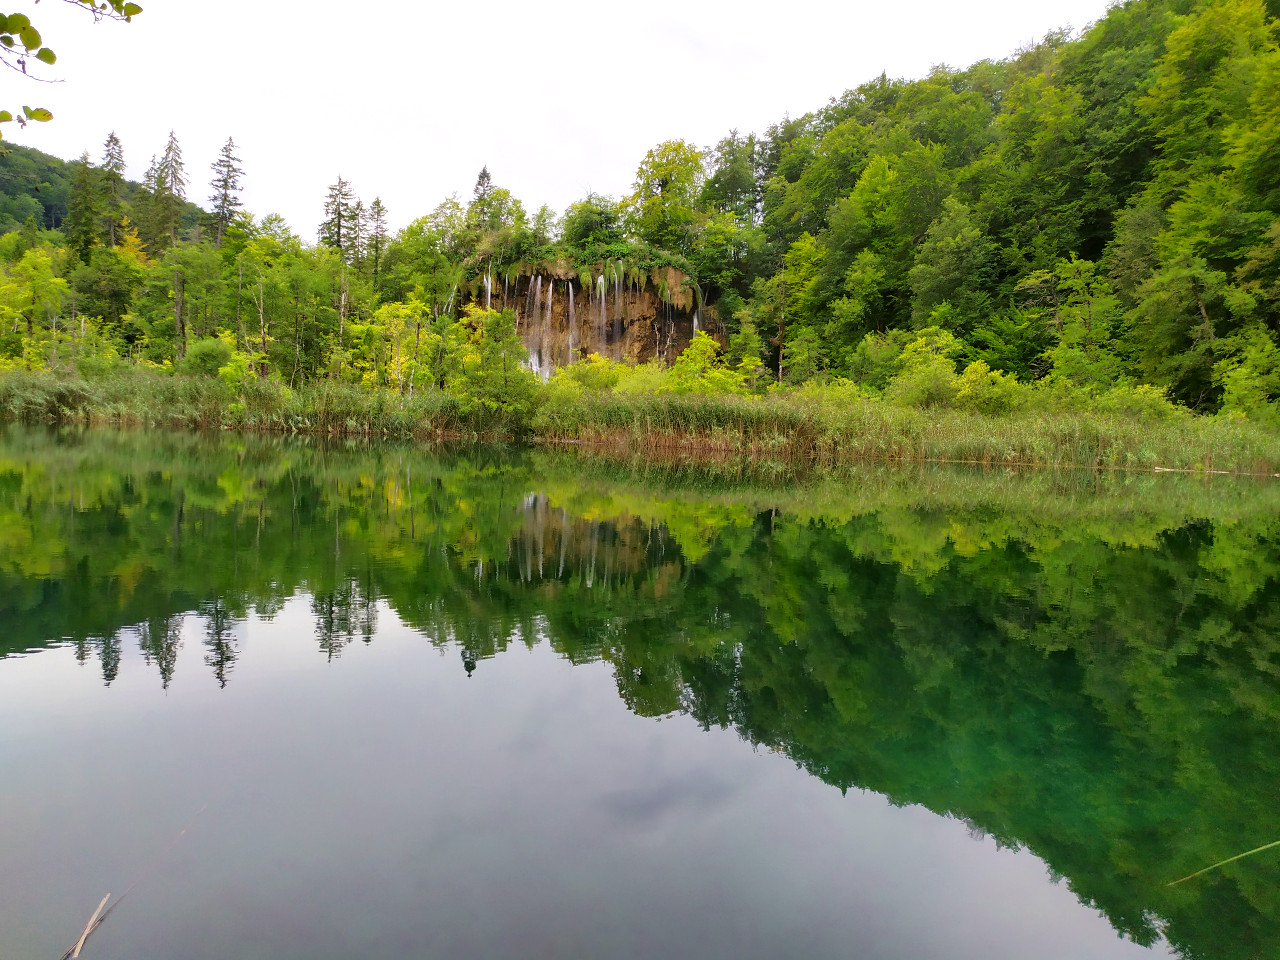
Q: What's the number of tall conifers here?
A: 9